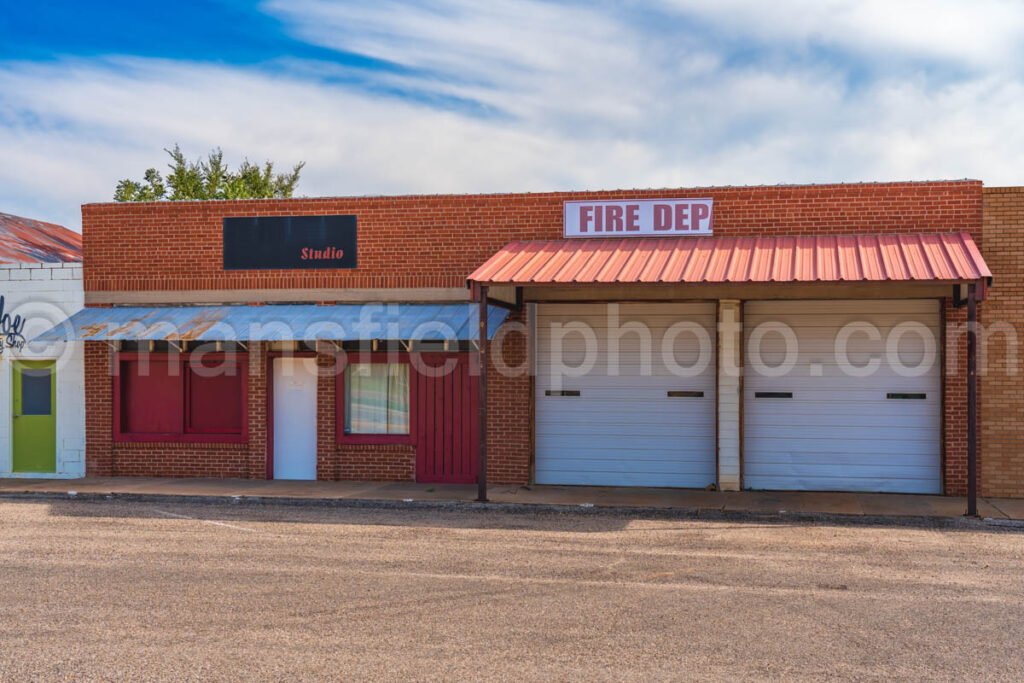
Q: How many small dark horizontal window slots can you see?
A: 4